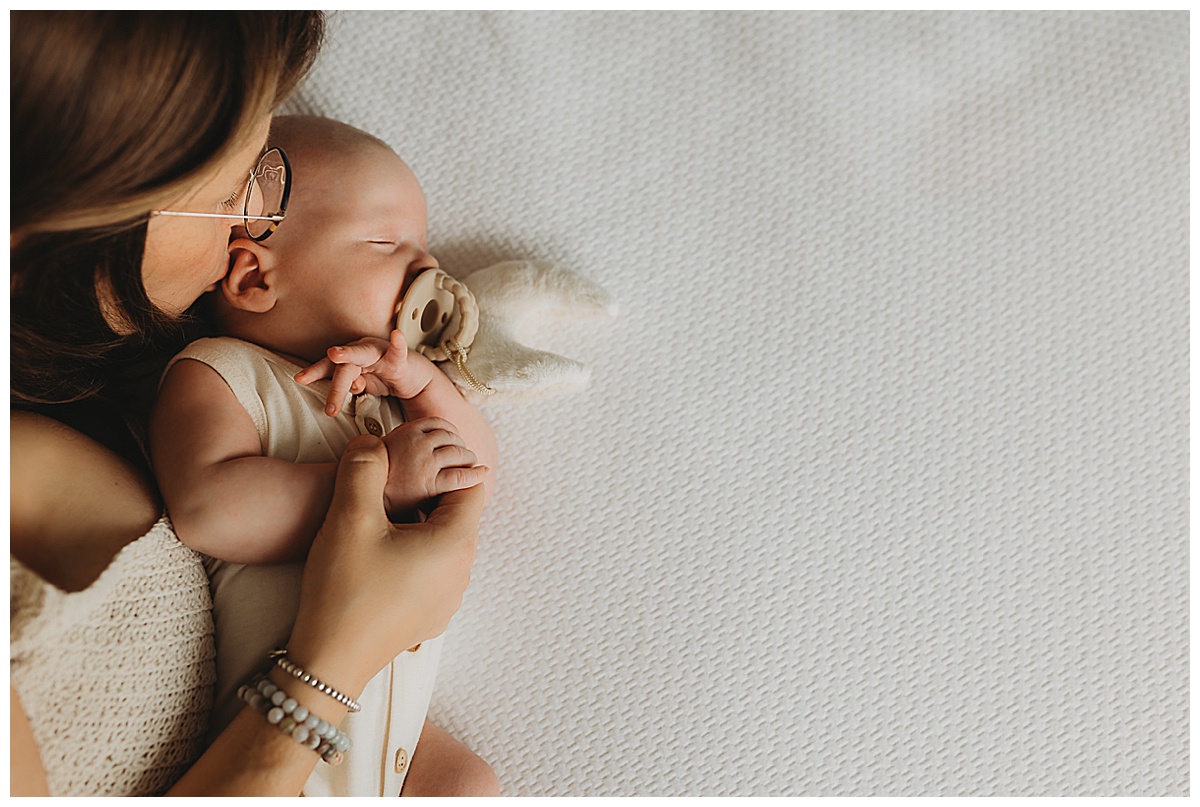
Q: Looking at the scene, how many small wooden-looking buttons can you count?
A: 3